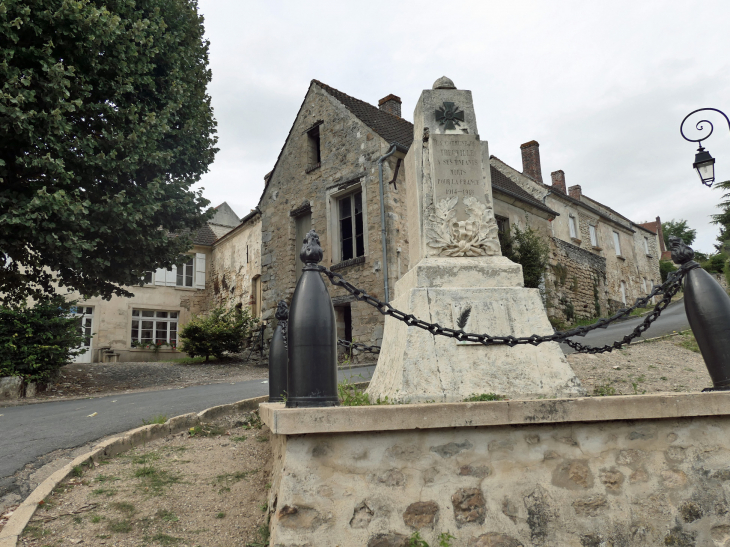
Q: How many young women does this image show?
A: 0